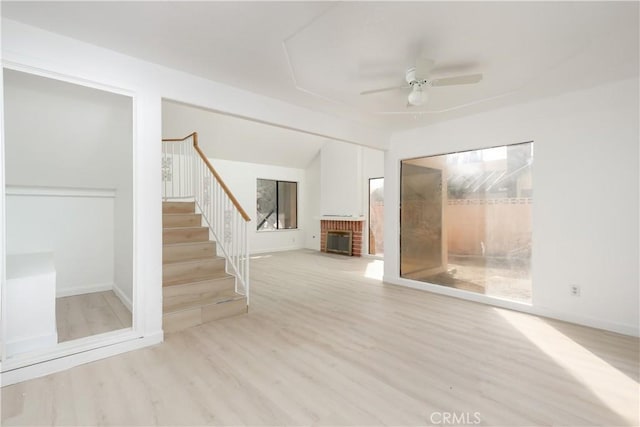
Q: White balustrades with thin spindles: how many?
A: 1